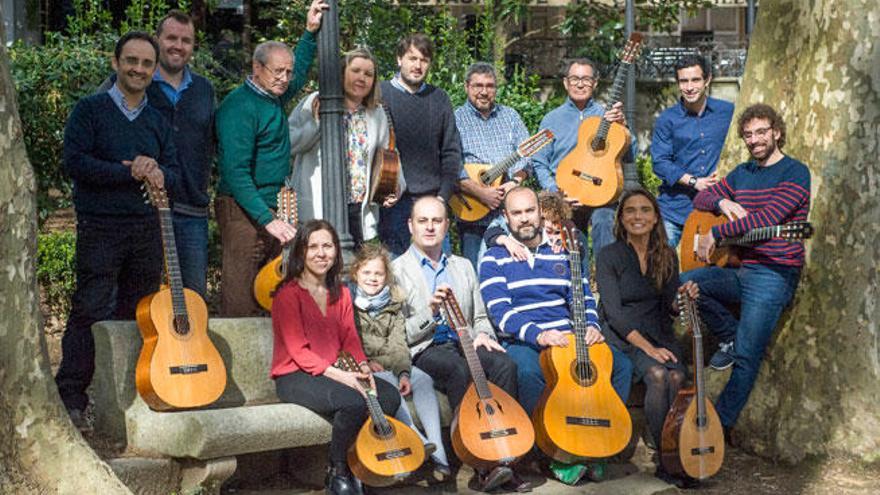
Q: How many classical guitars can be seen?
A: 4